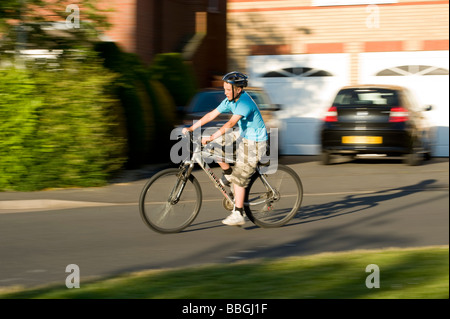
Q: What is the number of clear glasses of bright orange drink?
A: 0